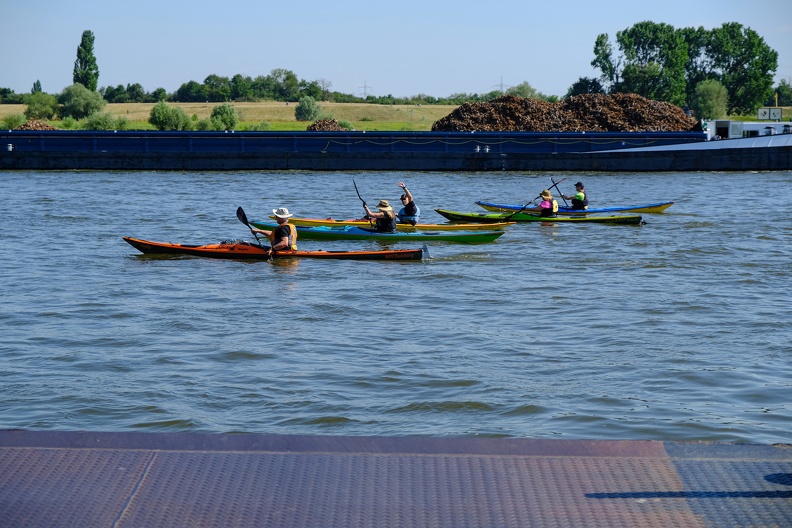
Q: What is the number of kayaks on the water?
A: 5